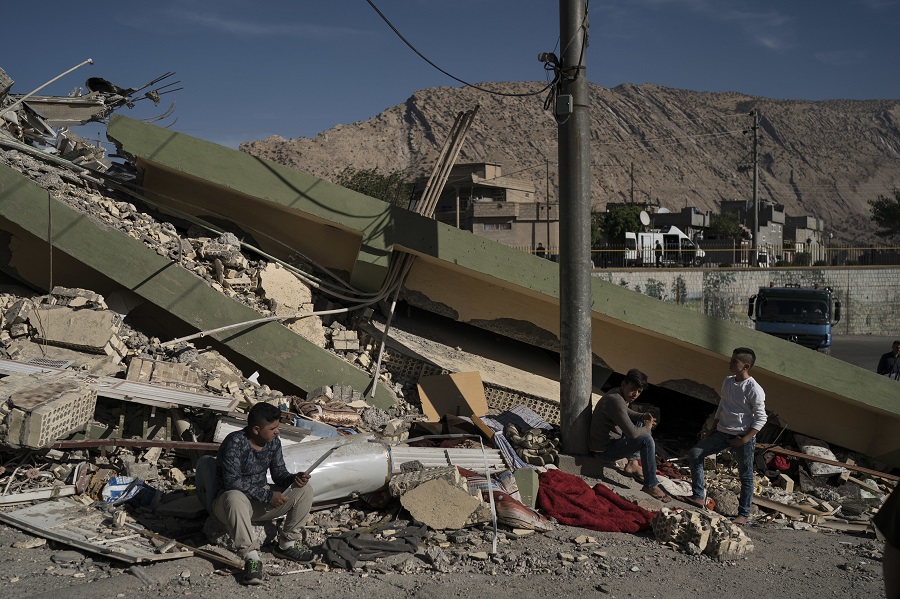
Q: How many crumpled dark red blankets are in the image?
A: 1